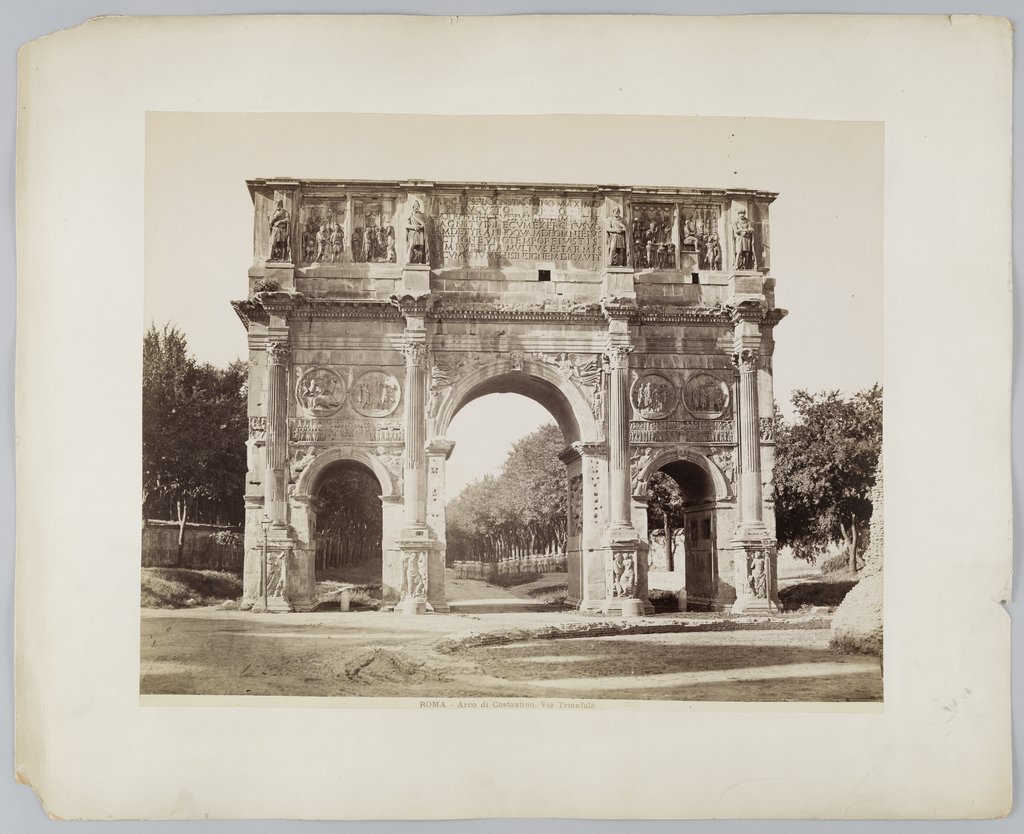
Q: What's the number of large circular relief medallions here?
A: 4